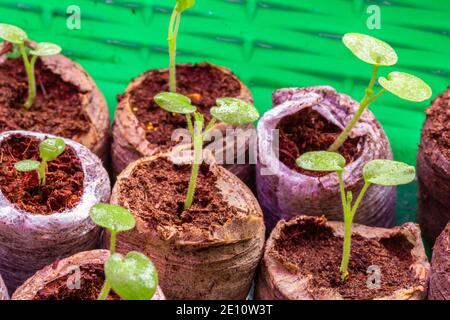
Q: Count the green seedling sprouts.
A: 7